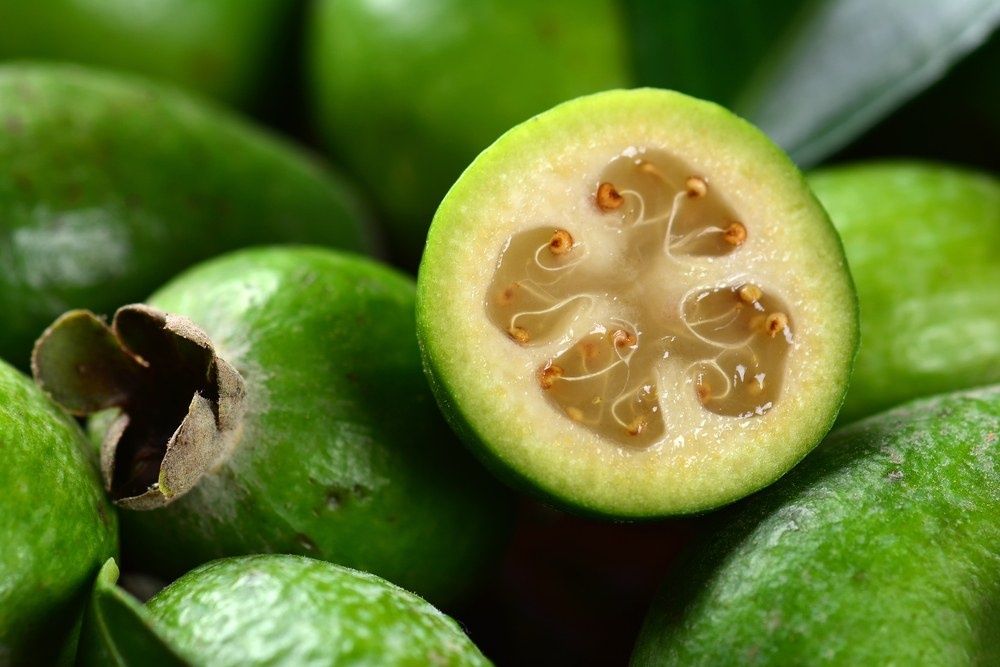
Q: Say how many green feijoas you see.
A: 9